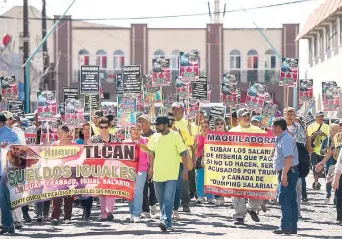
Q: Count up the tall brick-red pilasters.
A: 4